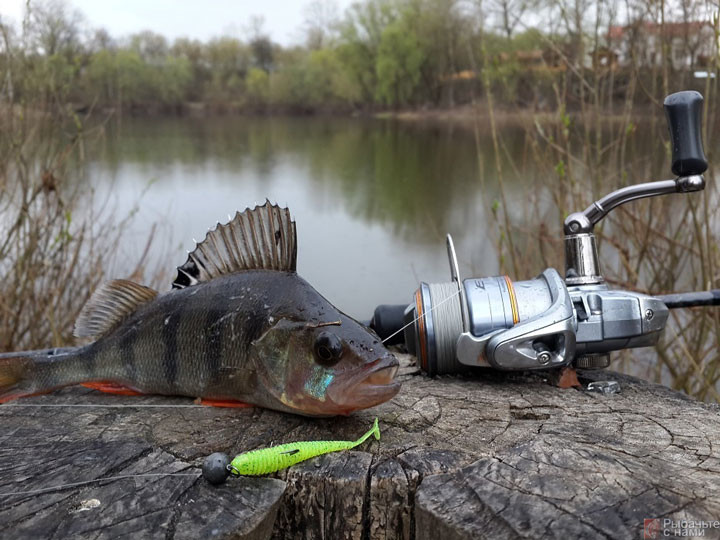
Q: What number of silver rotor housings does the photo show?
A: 1